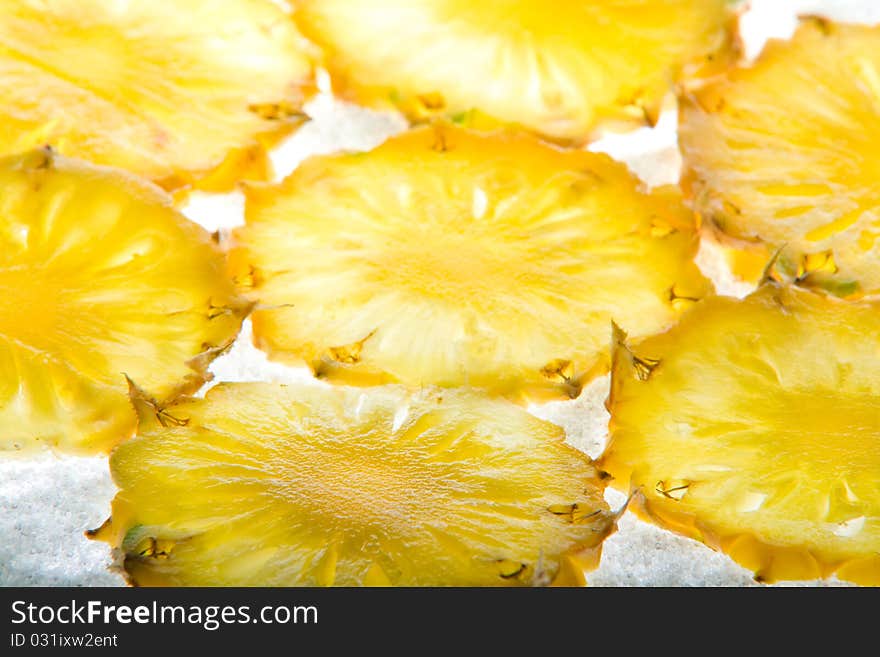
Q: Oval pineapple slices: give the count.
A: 7